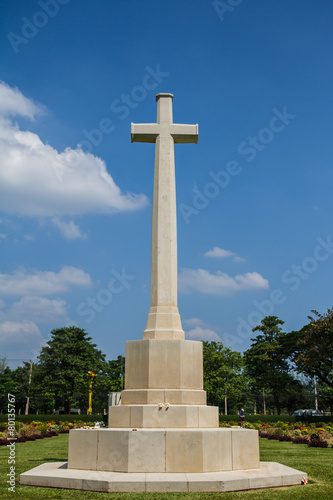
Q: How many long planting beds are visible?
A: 2